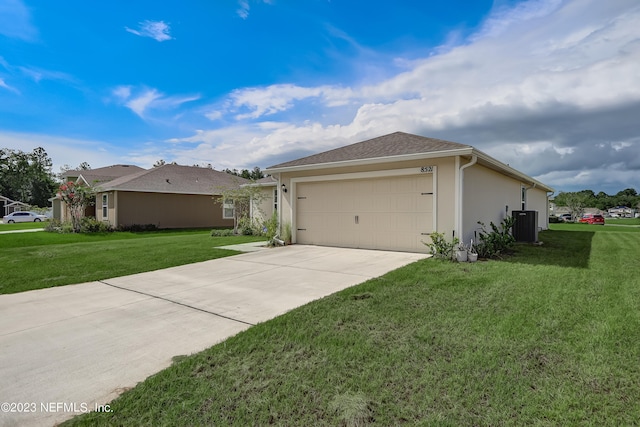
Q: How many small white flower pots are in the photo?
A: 2